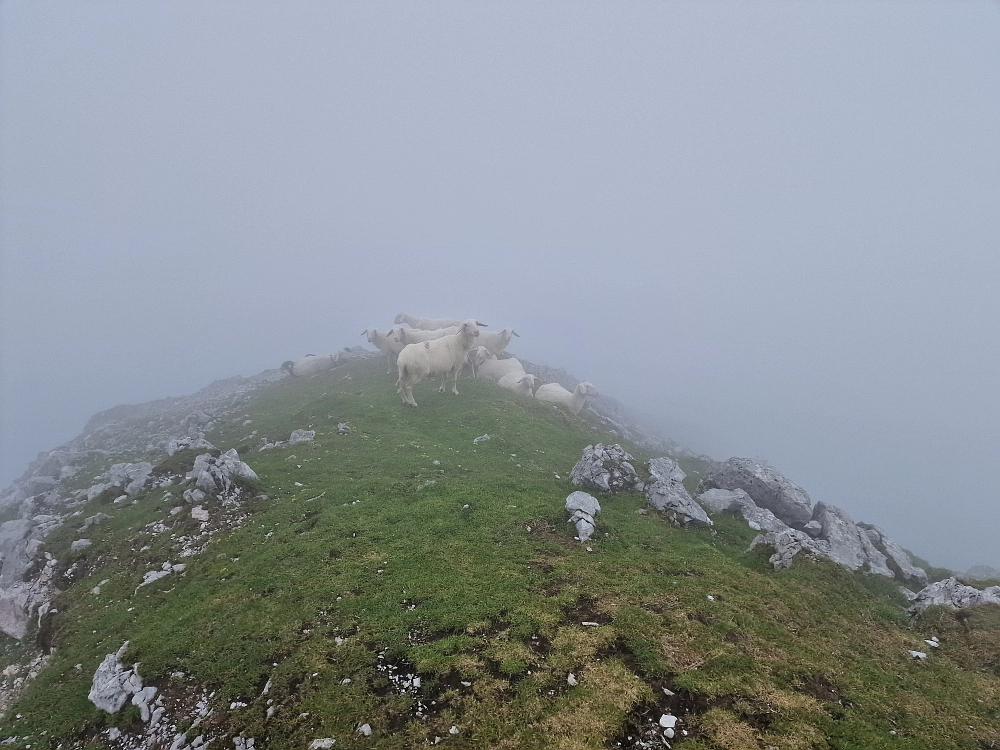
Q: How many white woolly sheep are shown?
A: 9